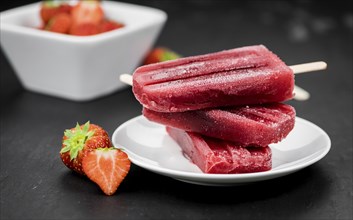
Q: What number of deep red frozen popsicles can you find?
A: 3